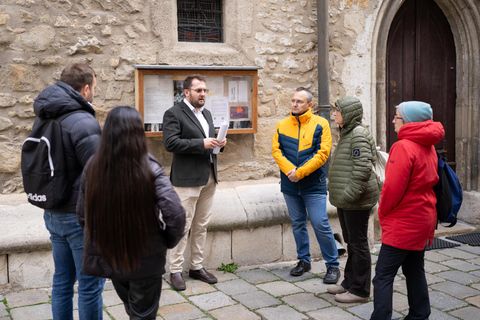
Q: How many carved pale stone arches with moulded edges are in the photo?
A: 1